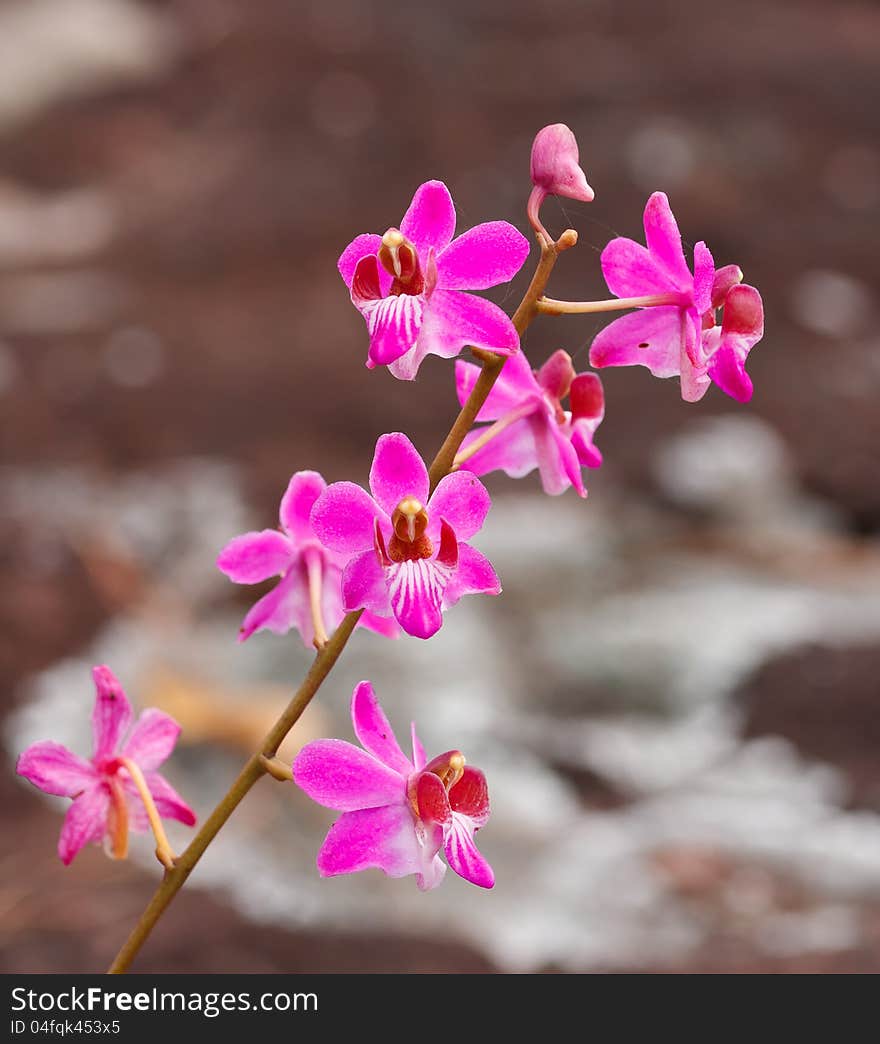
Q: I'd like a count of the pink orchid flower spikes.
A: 1